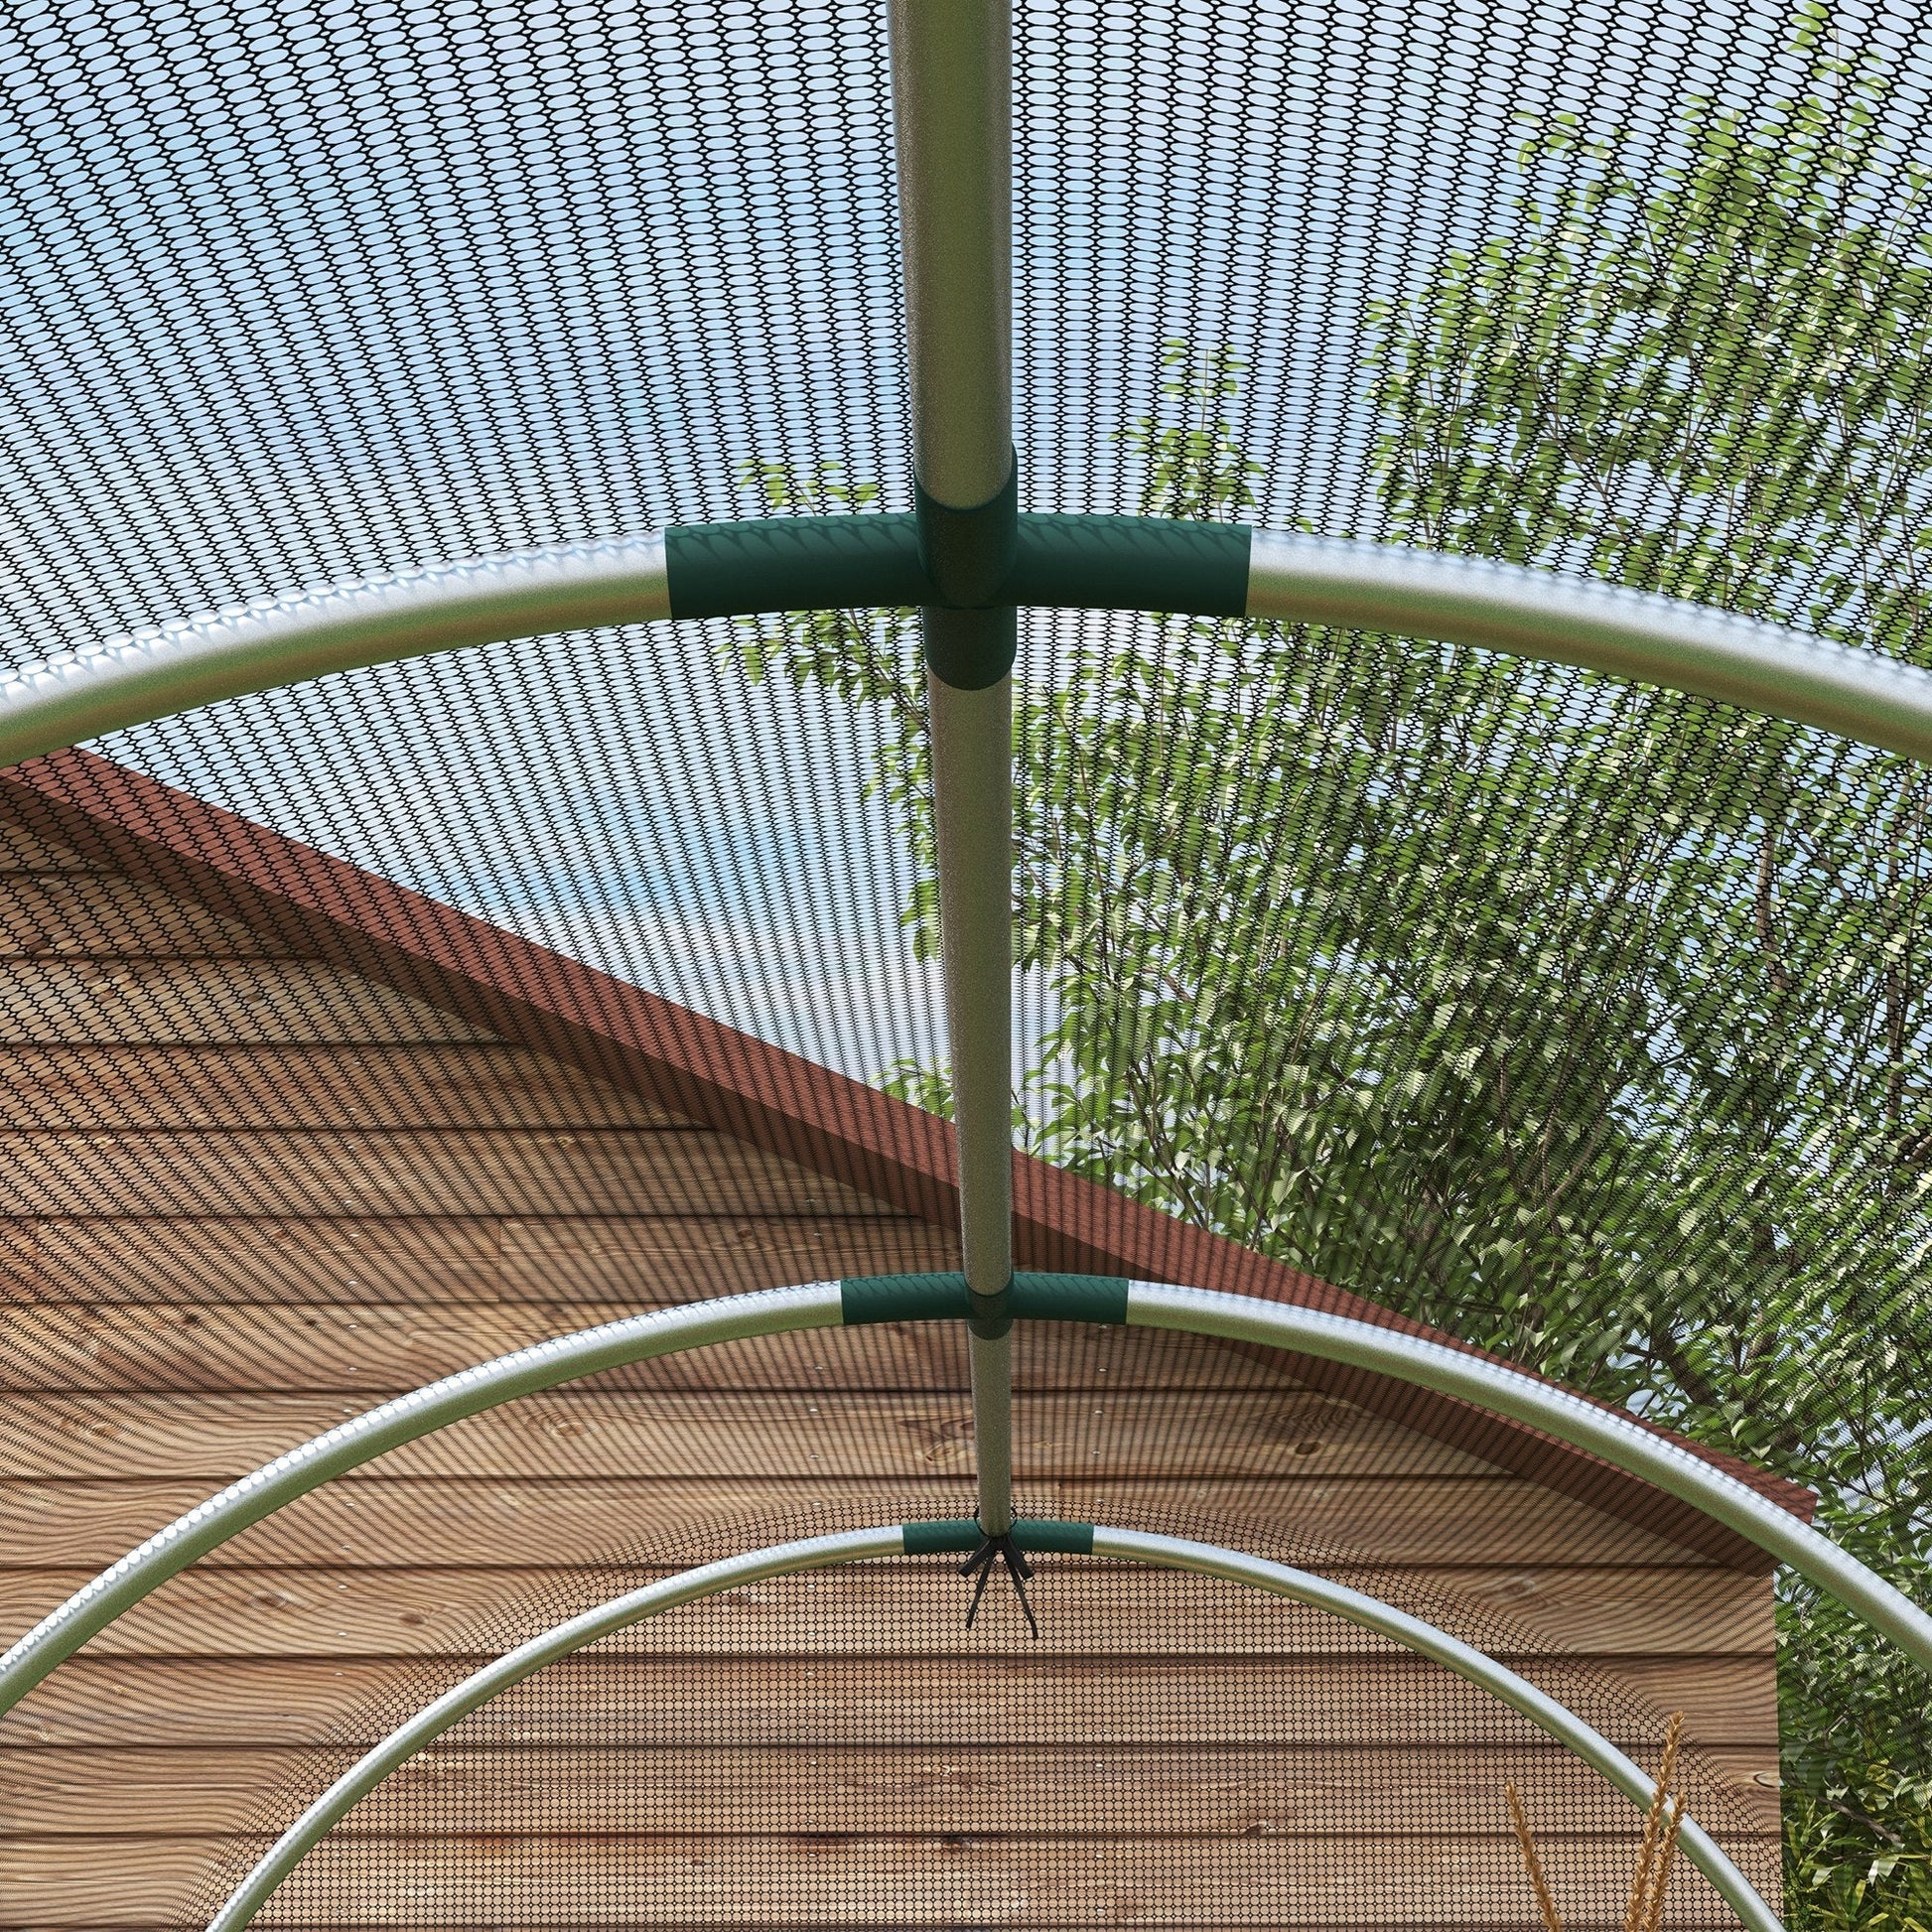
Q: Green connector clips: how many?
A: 3